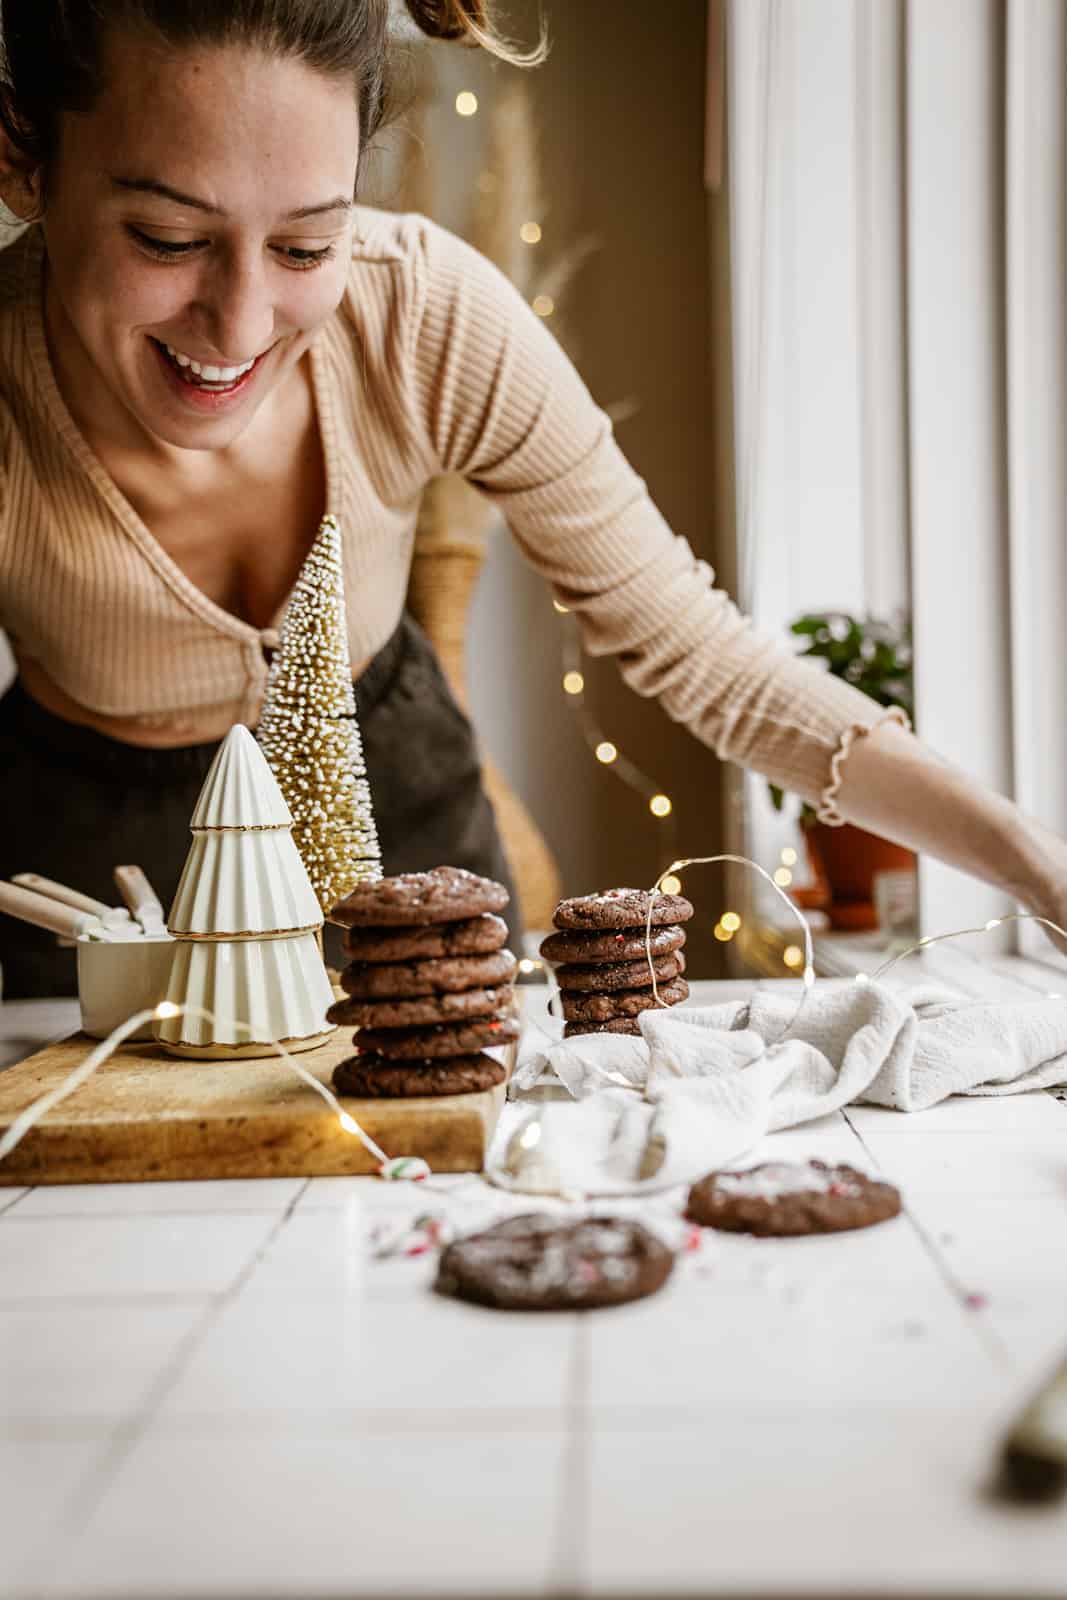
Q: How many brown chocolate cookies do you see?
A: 13